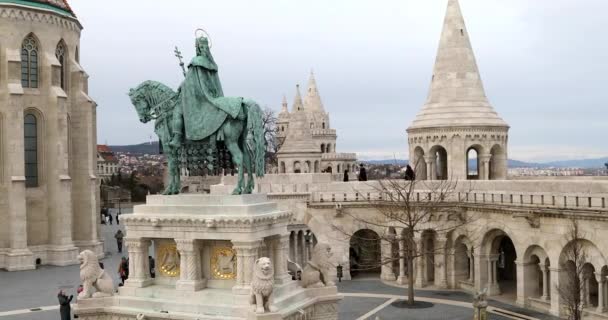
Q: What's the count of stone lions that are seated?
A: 3